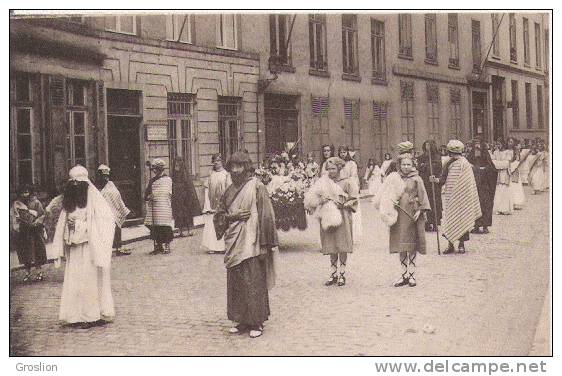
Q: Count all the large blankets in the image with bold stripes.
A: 3